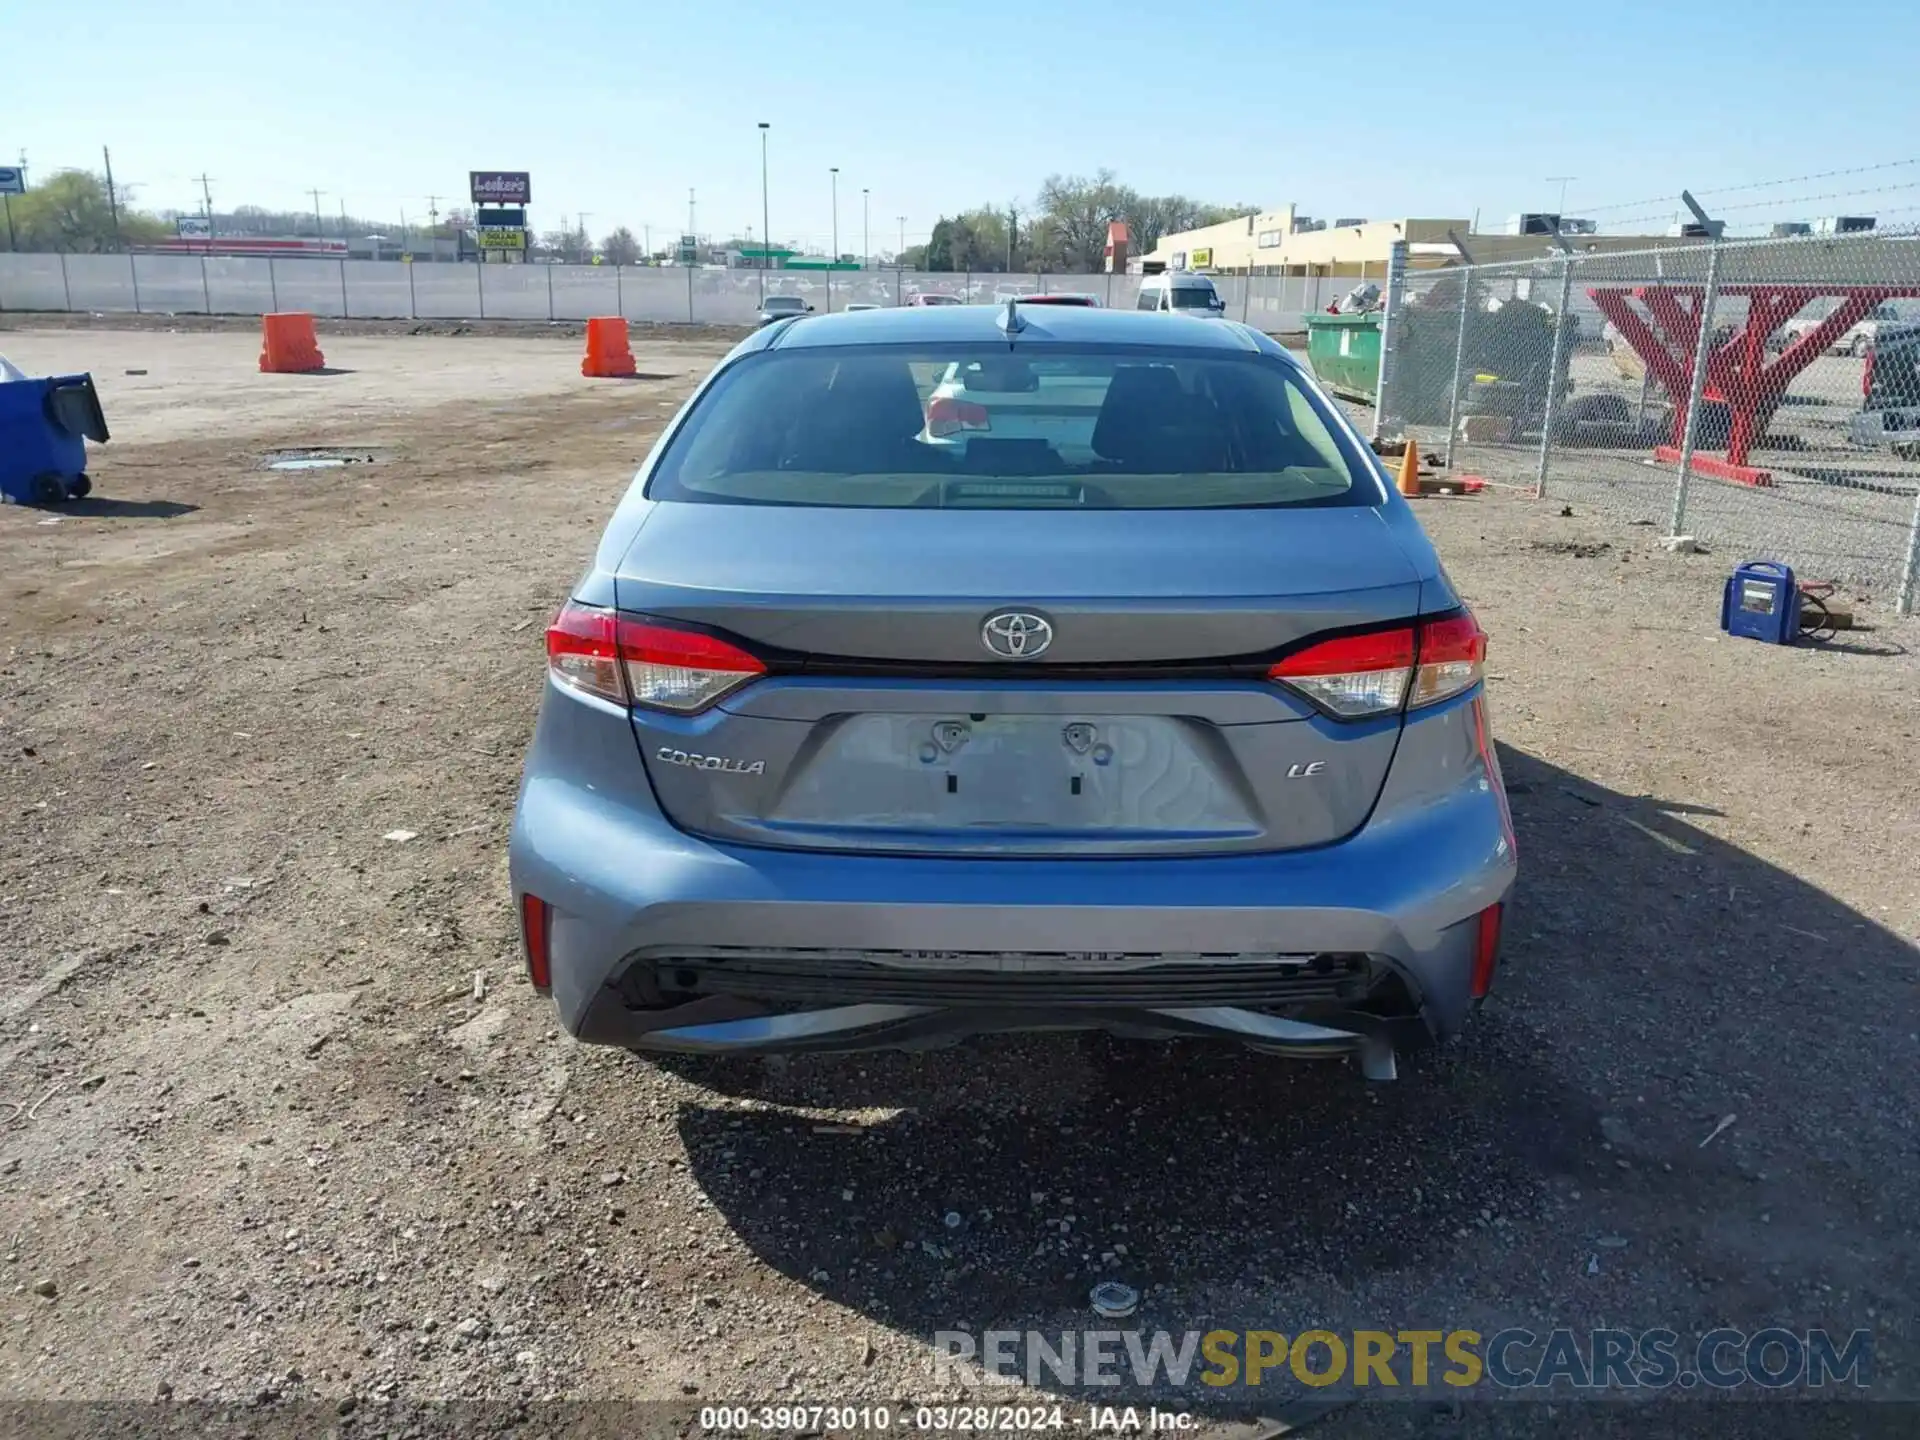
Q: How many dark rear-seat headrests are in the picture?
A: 2